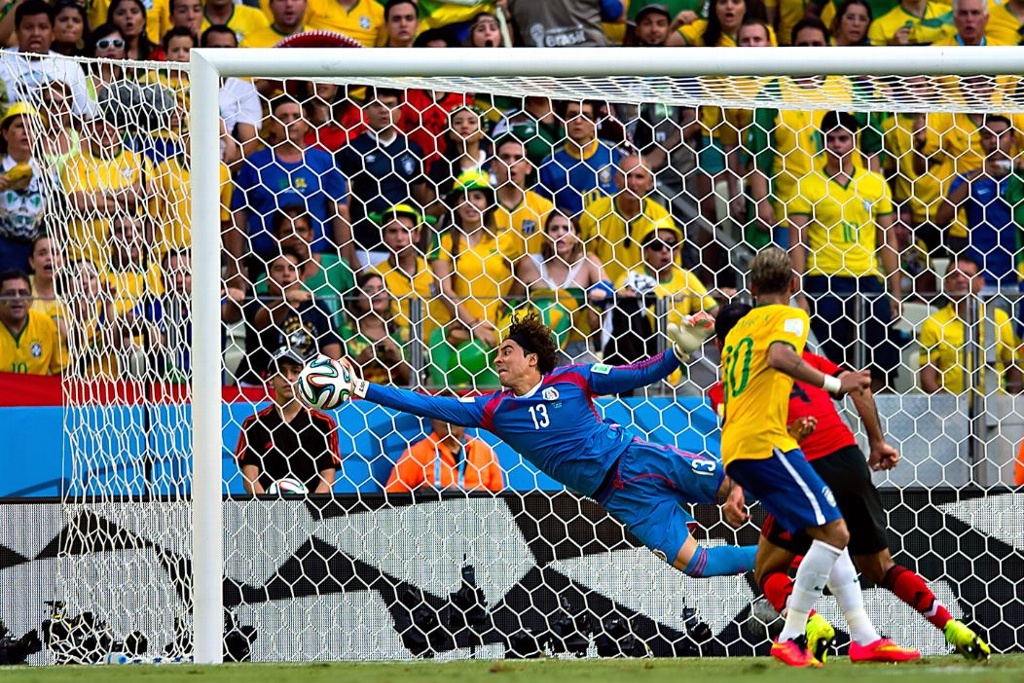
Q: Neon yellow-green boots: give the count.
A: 2